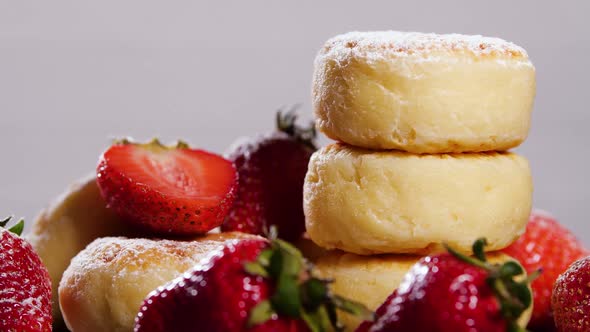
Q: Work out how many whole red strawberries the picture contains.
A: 6